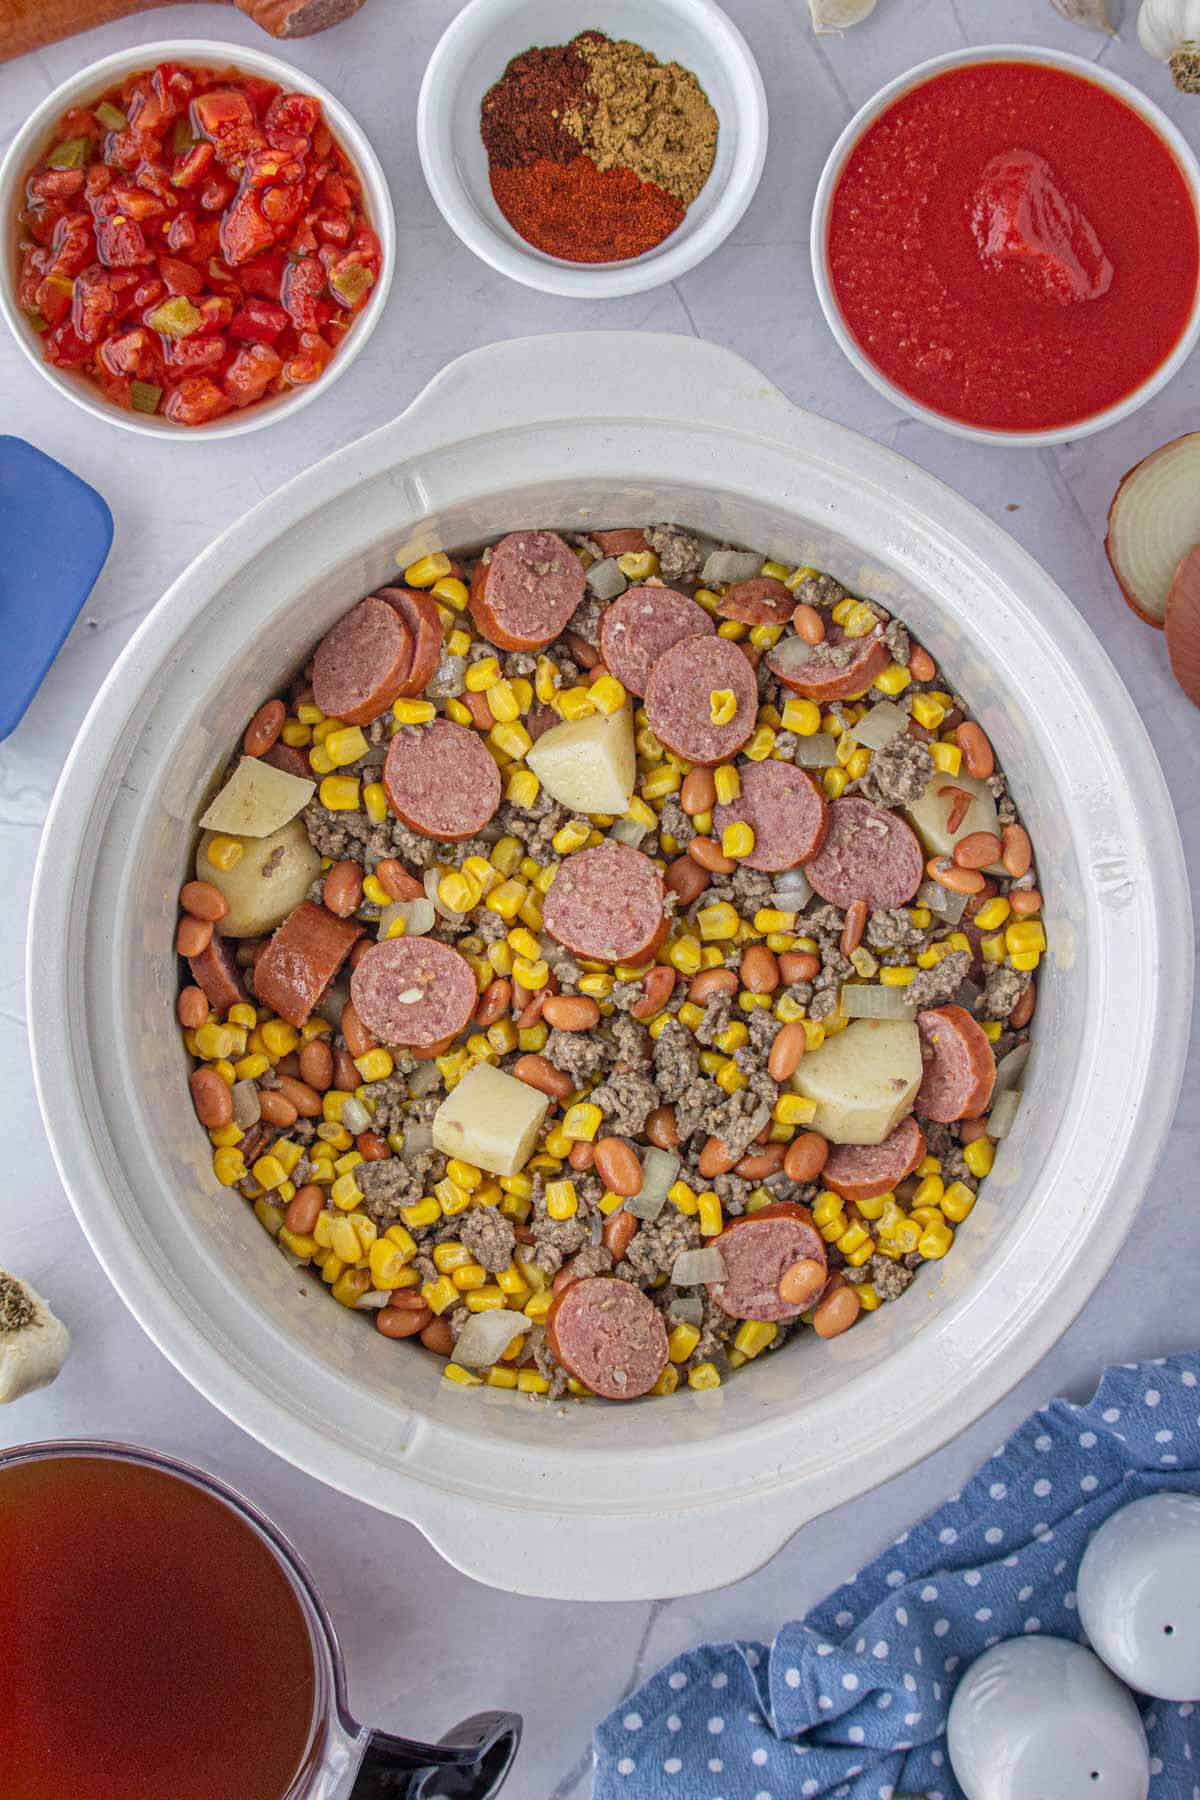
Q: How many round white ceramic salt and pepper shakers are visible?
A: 2